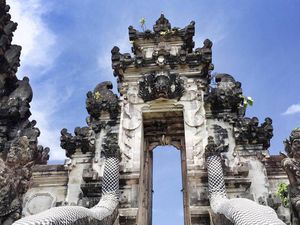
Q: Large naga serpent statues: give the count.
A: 2